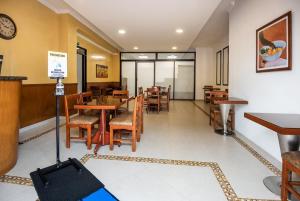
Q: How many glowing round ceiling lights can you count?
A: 4